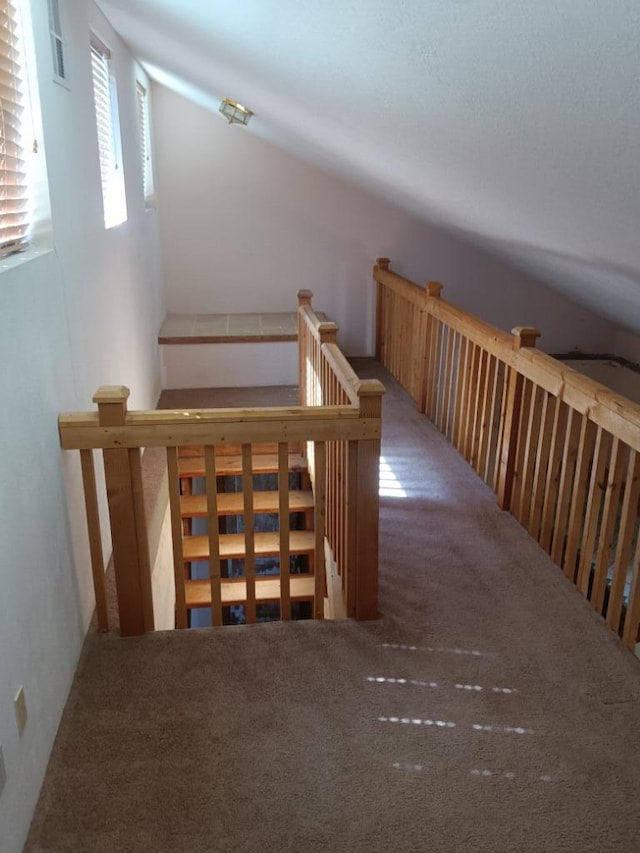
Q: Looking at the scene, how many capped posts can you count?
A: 7